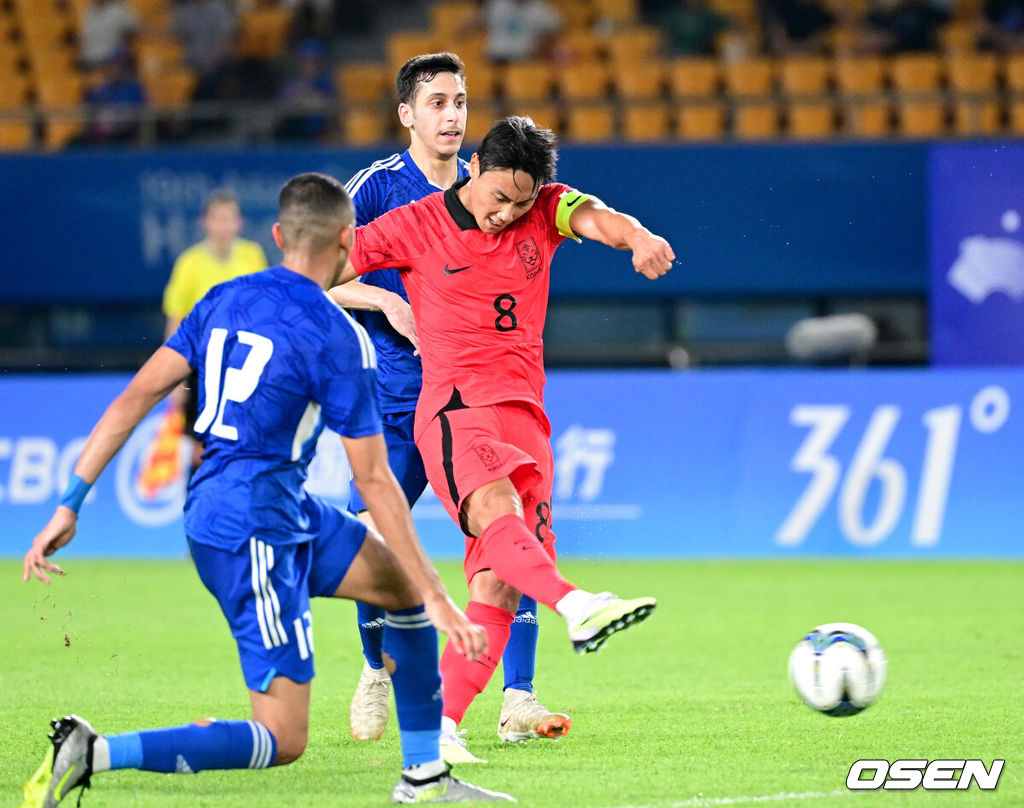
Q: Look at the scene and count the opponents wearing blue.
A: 2